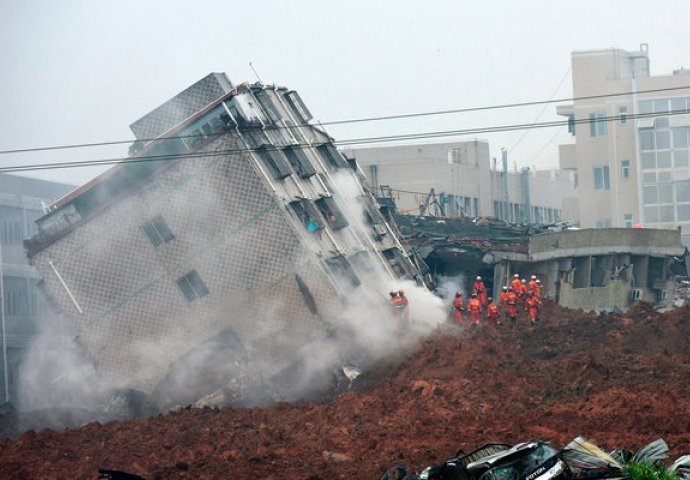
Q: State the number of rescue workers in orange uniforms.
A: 13